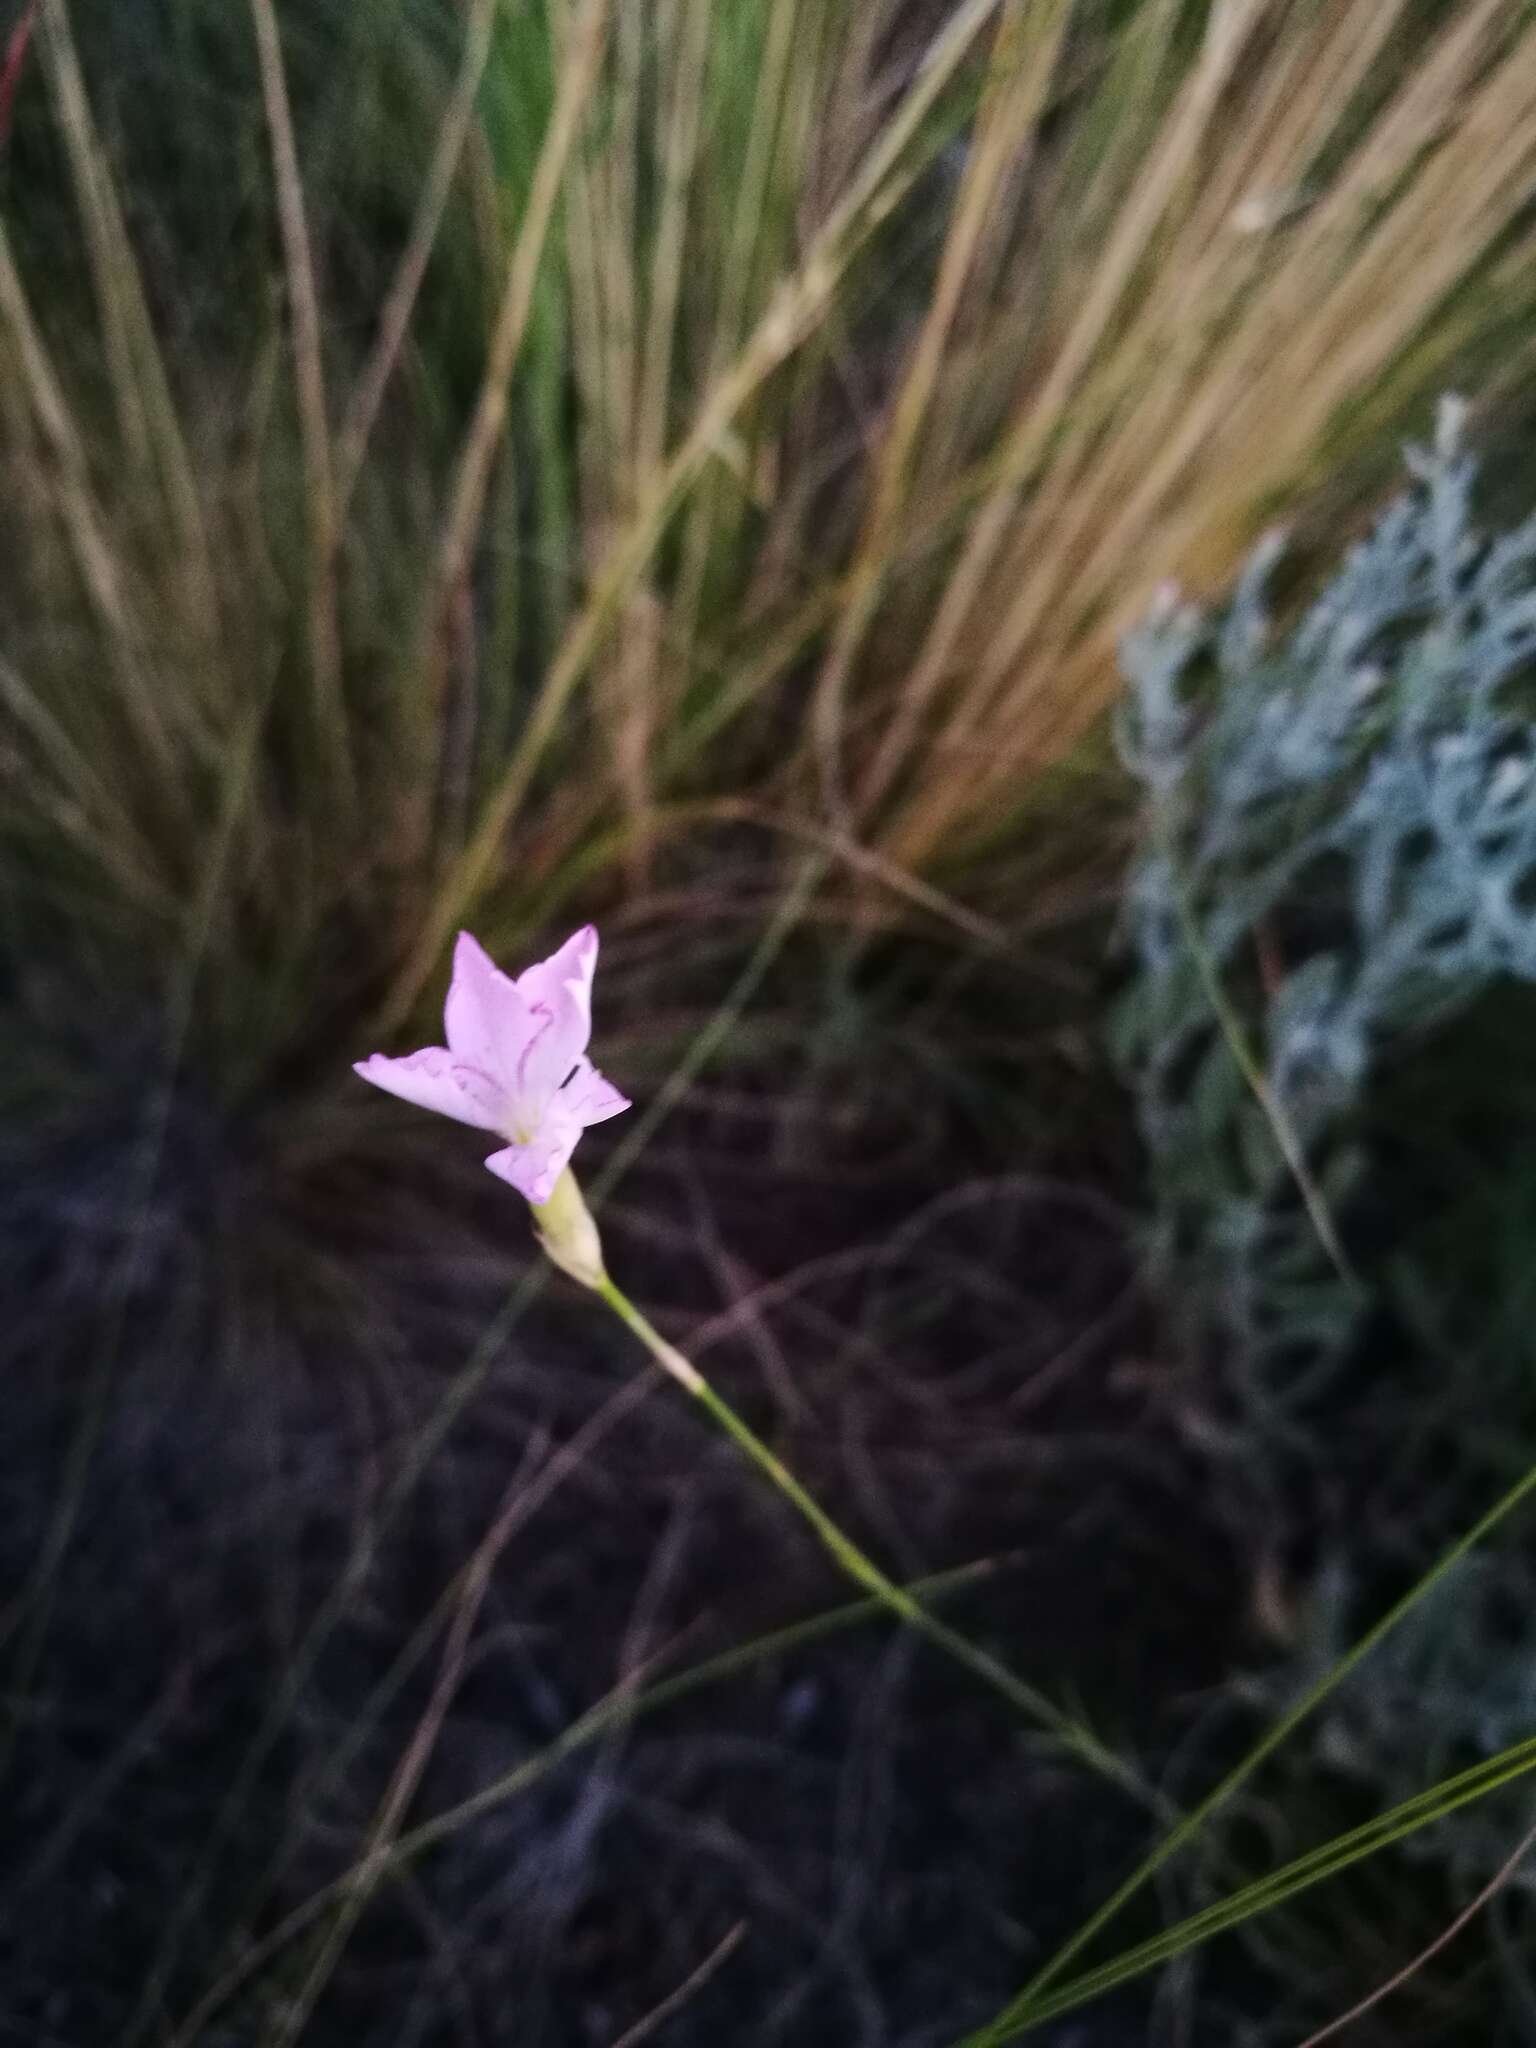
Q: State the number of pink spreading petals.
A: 5